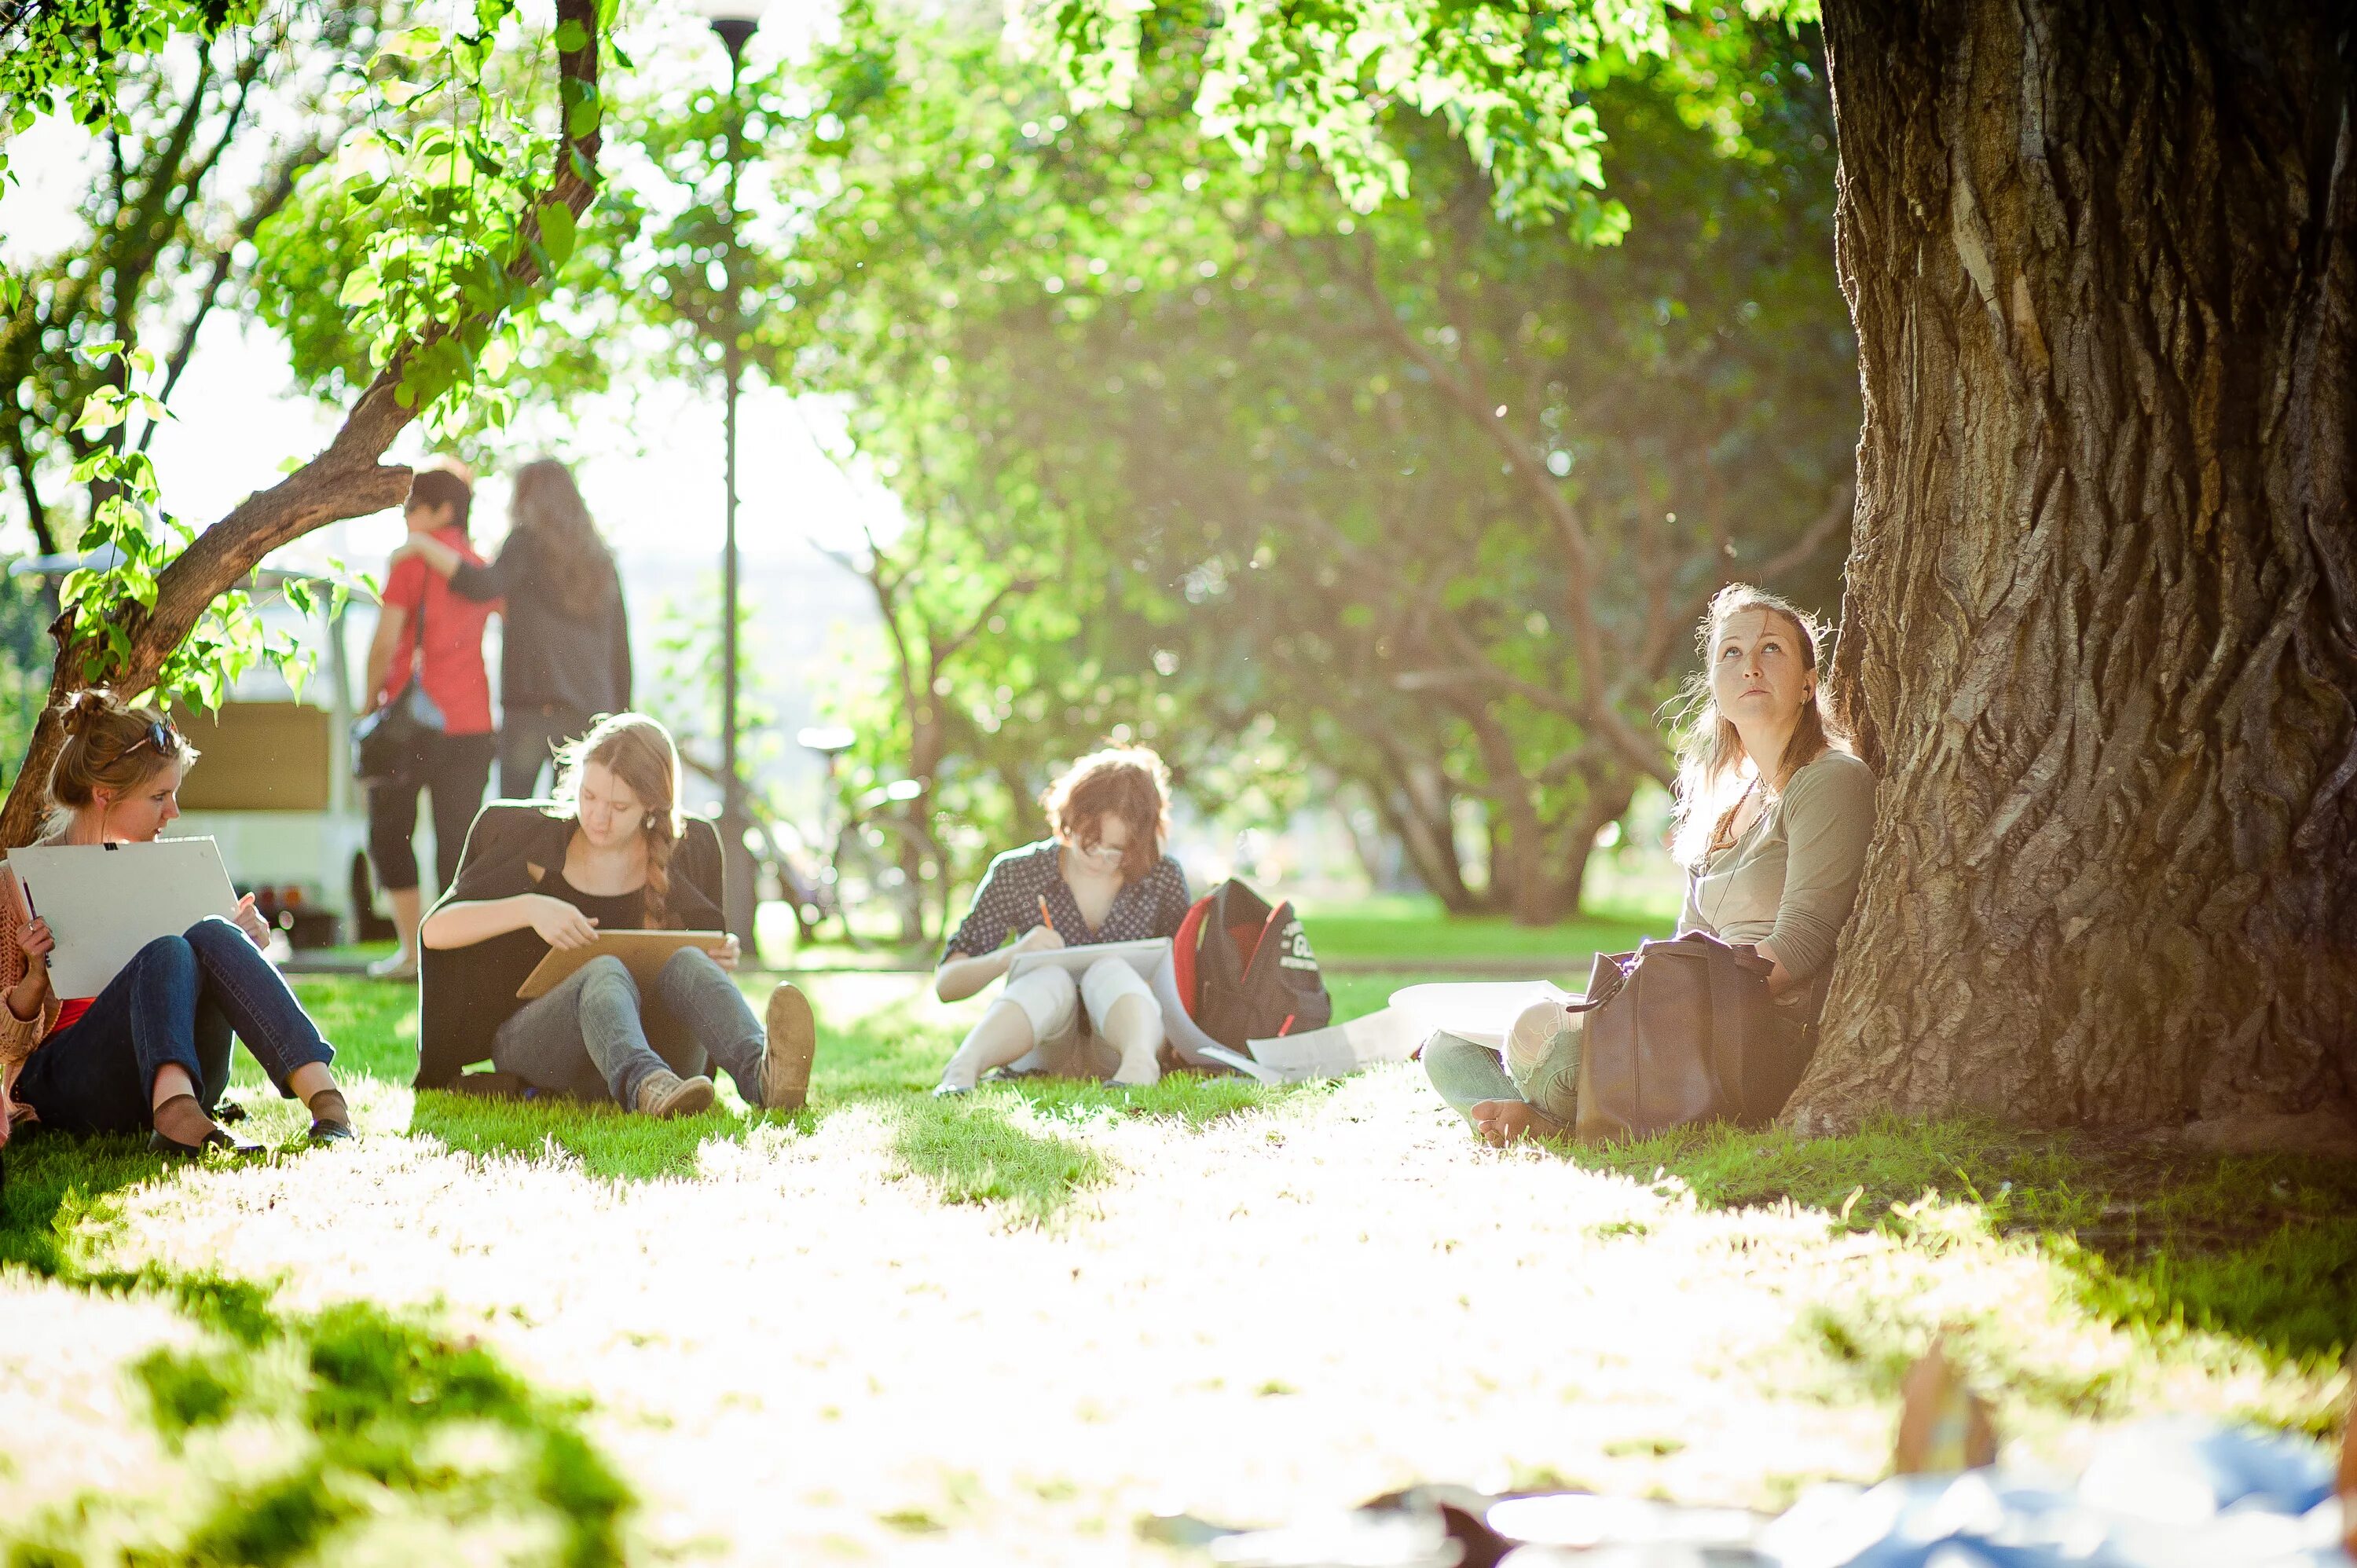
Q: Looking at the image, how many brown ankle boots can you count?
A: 2